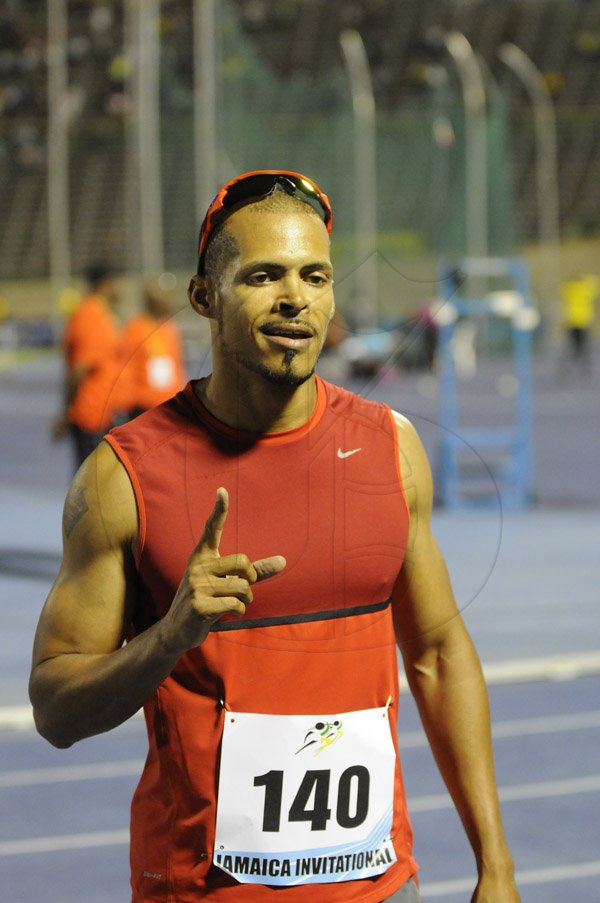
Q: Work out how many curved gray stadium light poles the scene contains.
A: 3